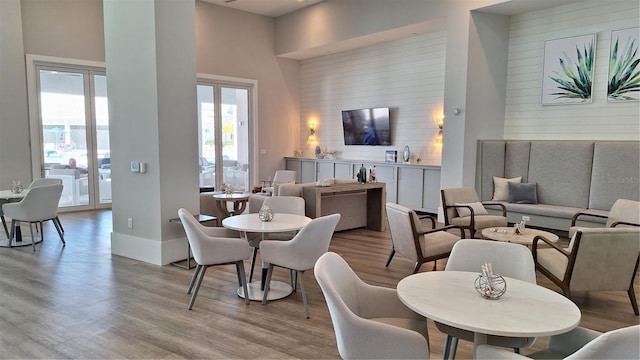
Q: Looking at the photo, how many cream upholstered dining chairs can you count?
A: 8